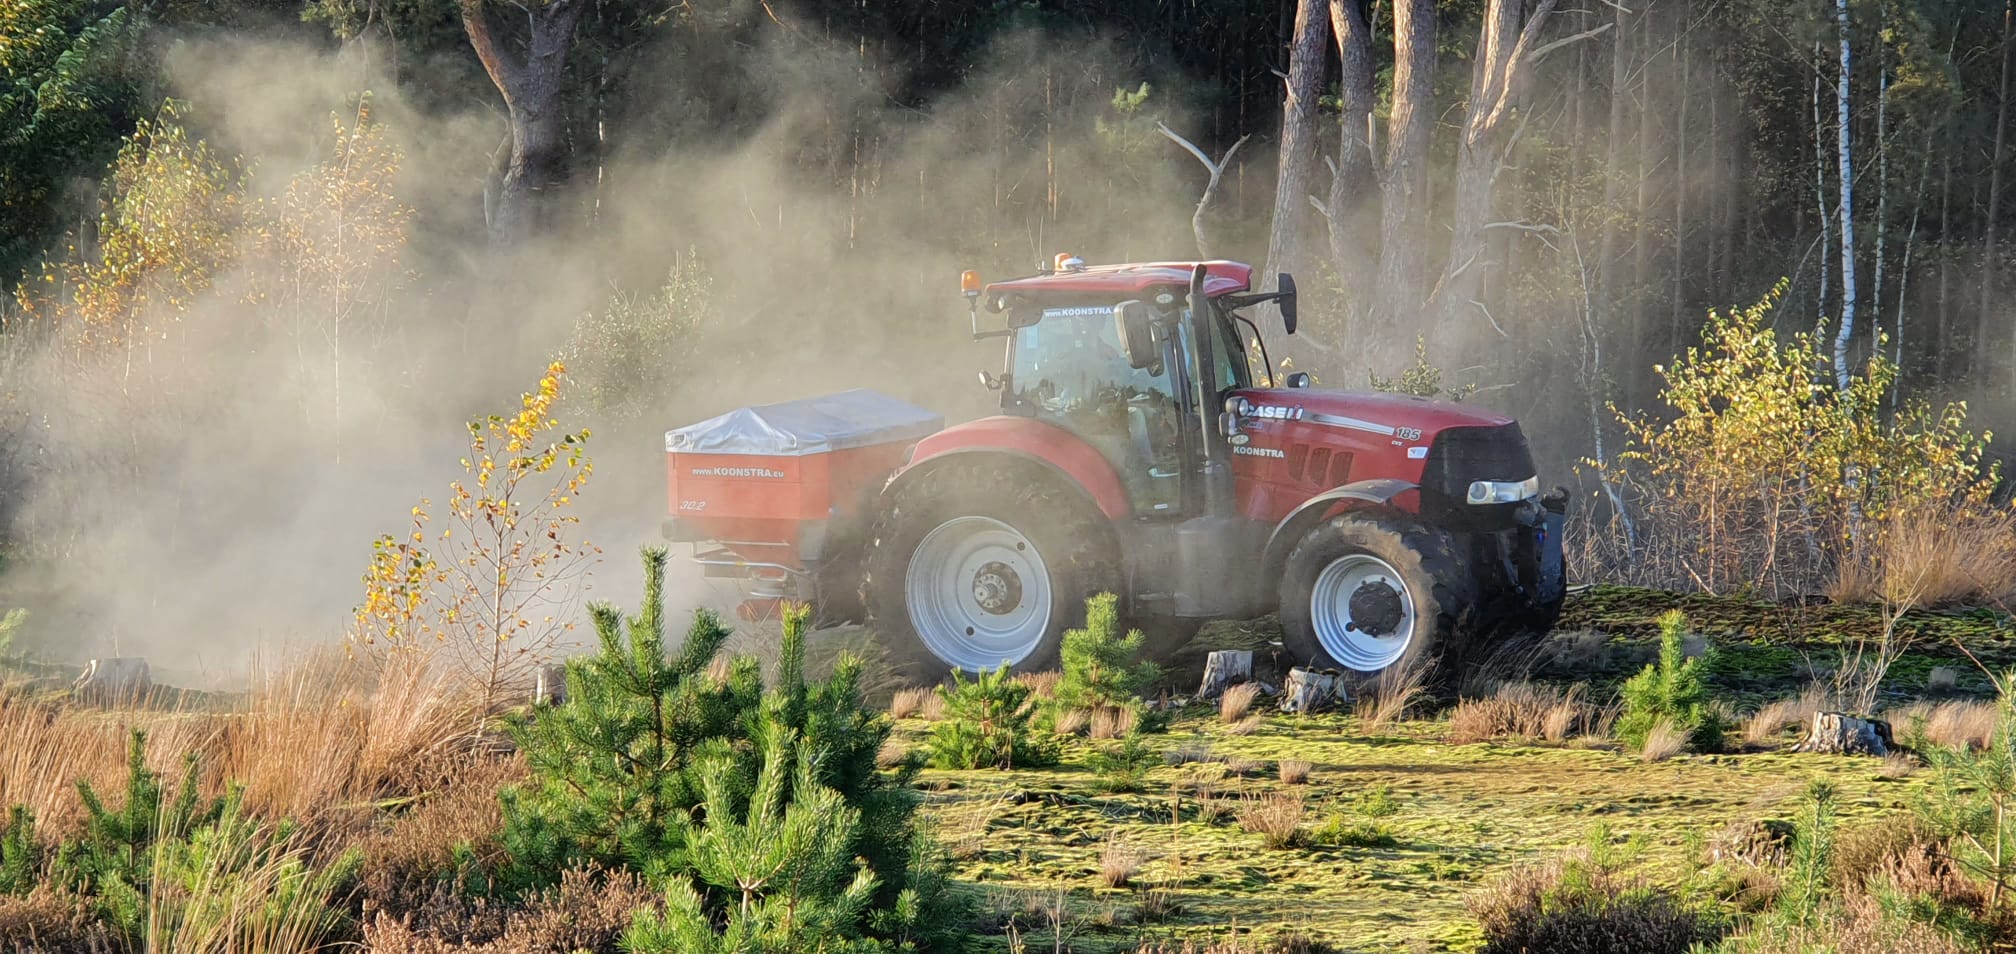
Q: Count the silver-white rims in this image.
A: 2